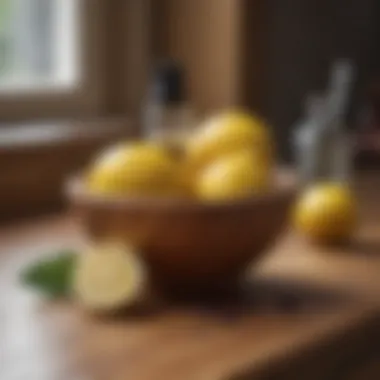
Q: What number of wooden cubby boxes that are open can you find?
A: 0